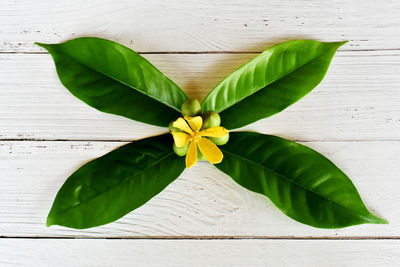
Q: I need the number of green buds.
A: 6